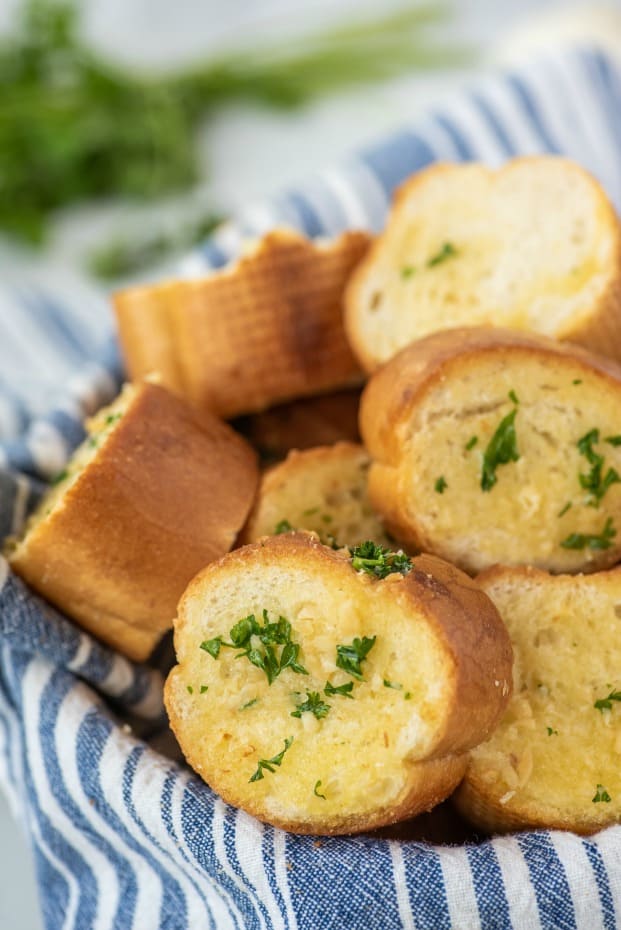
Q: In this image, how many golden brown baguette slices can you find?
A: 7